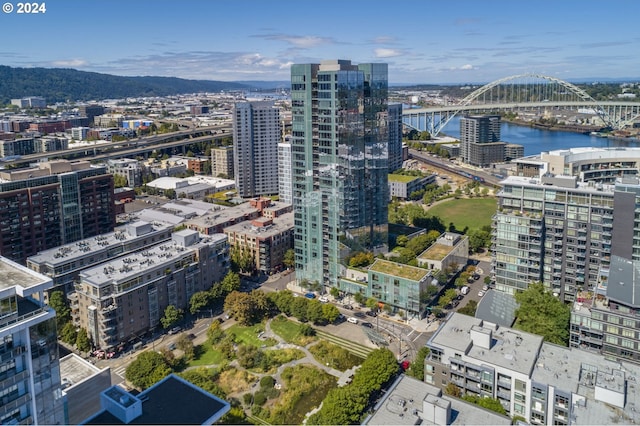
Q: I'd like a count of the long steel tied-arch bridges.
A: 1